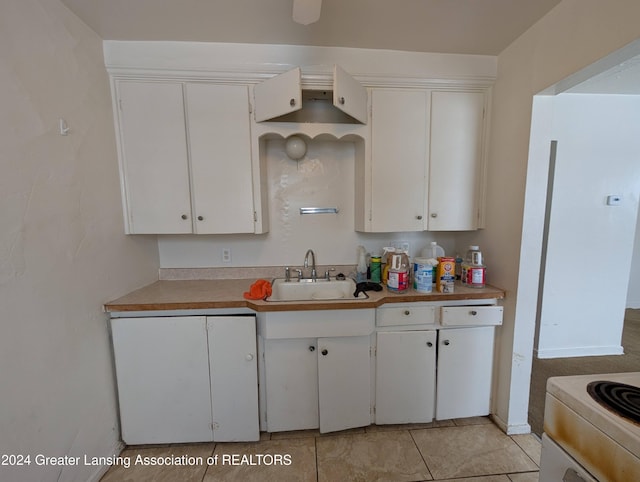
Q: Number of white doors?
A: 12